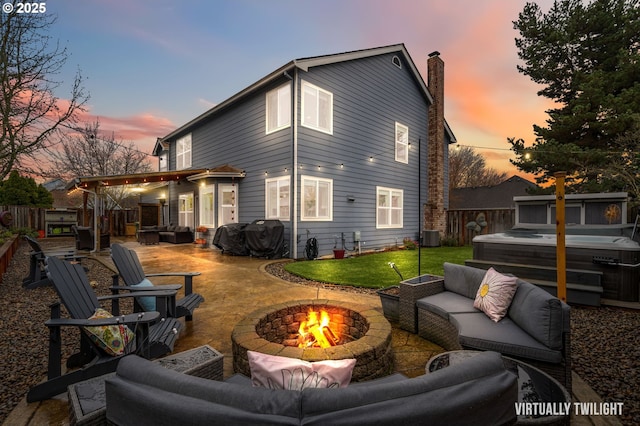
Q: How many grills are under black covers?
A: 2